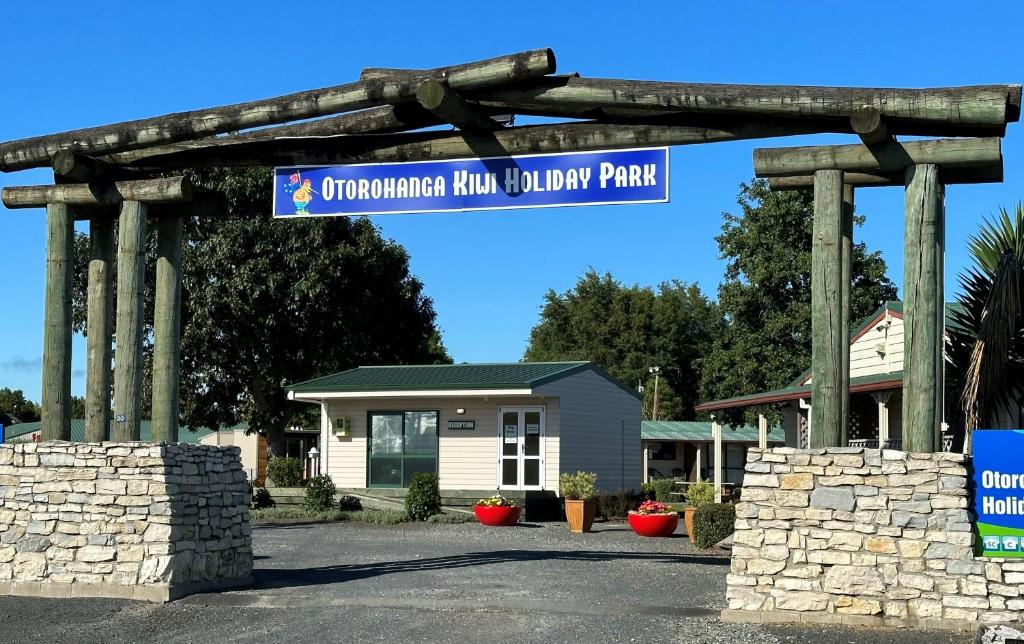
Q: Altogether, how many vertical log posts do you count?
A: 8